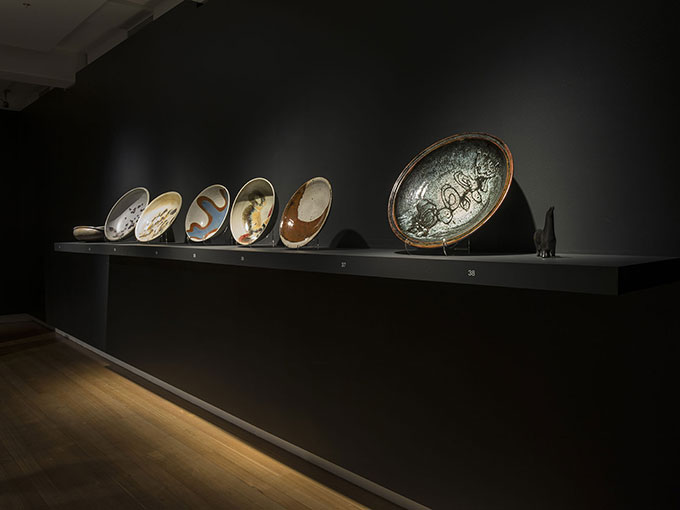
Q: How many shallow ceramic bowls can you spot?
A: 7